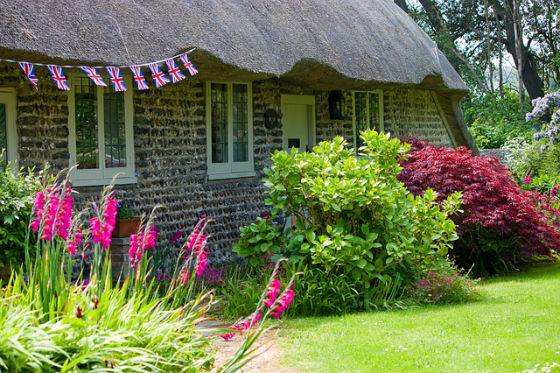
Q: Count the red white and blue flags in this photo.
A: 8